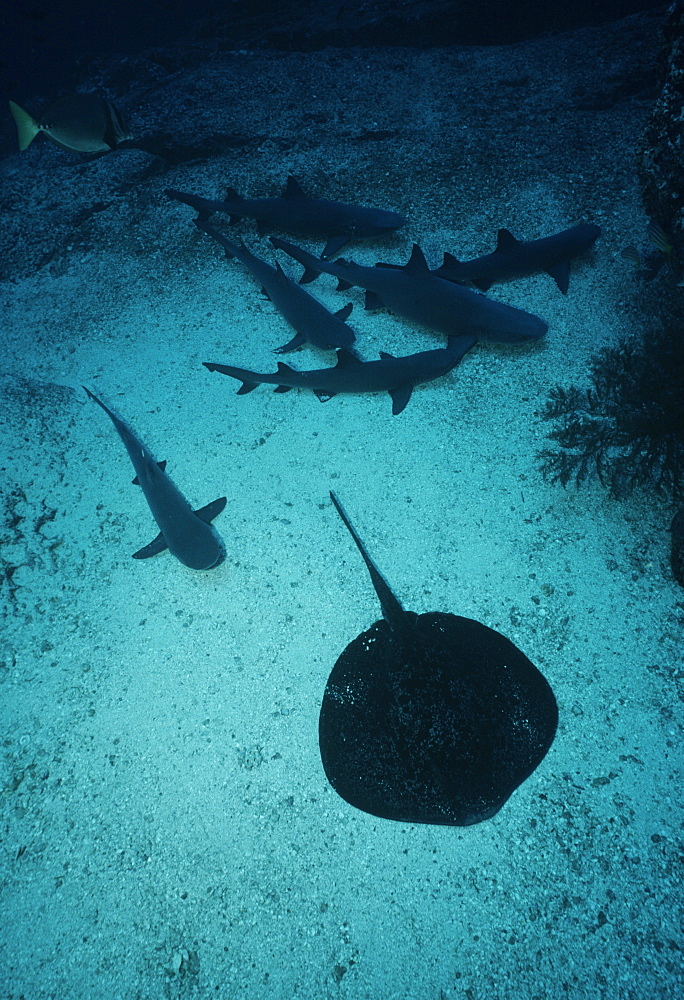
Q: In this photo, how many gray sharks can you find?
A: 6